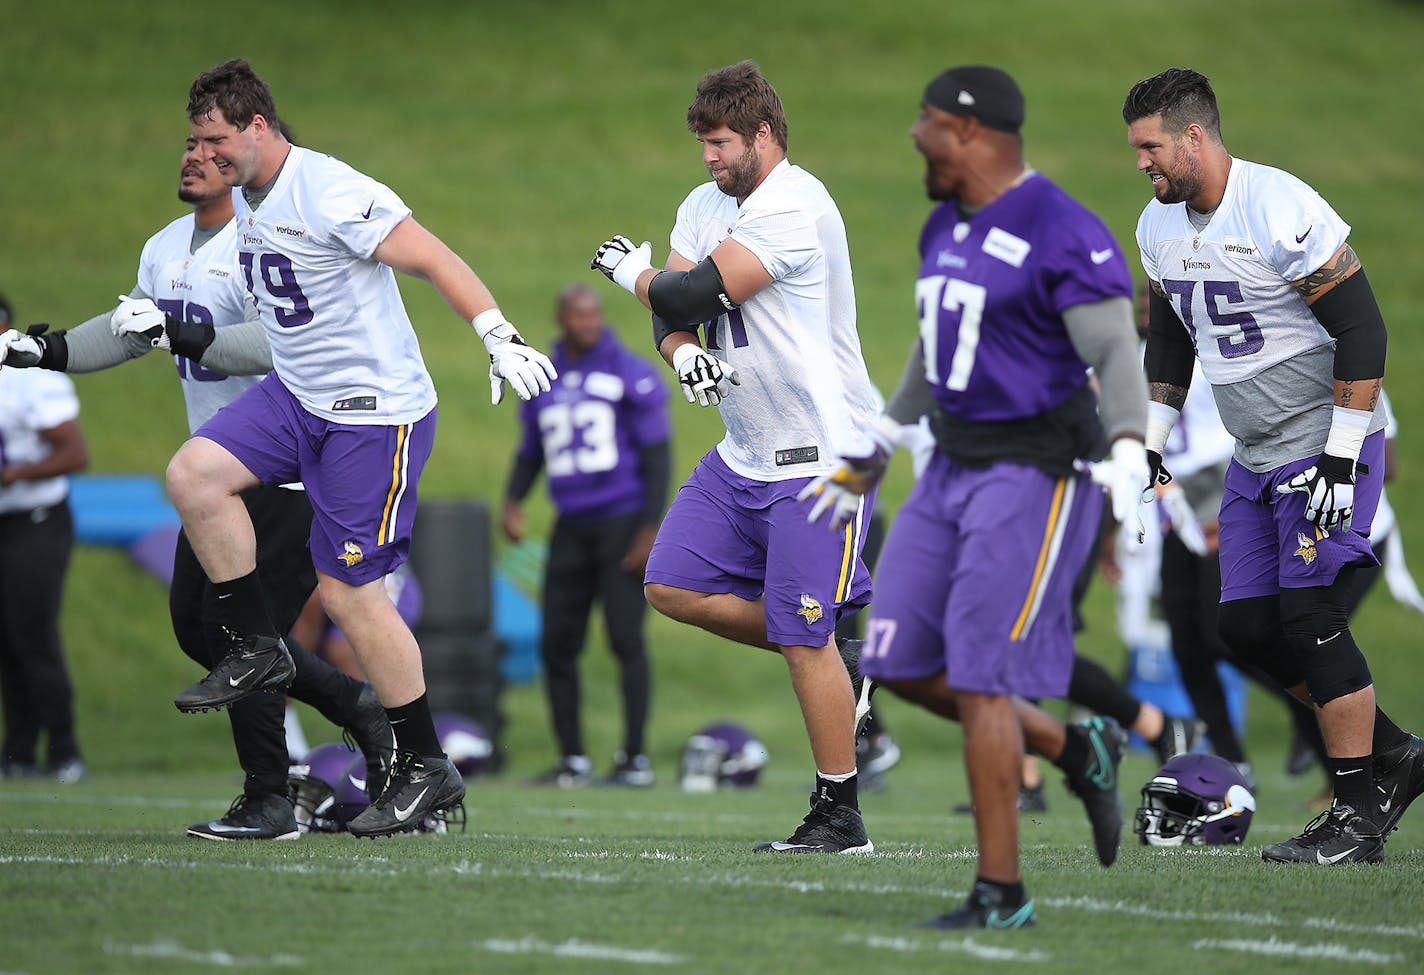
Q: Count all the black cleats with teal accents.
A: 2